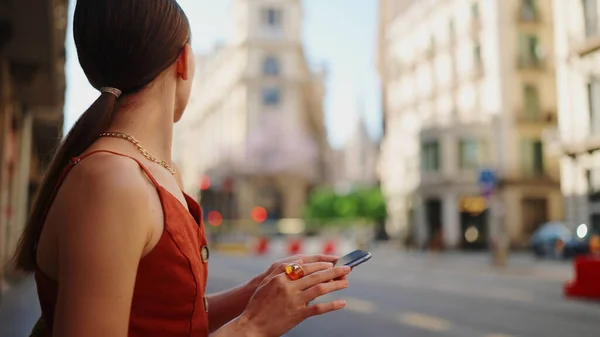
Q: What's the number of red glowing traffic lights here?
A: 3